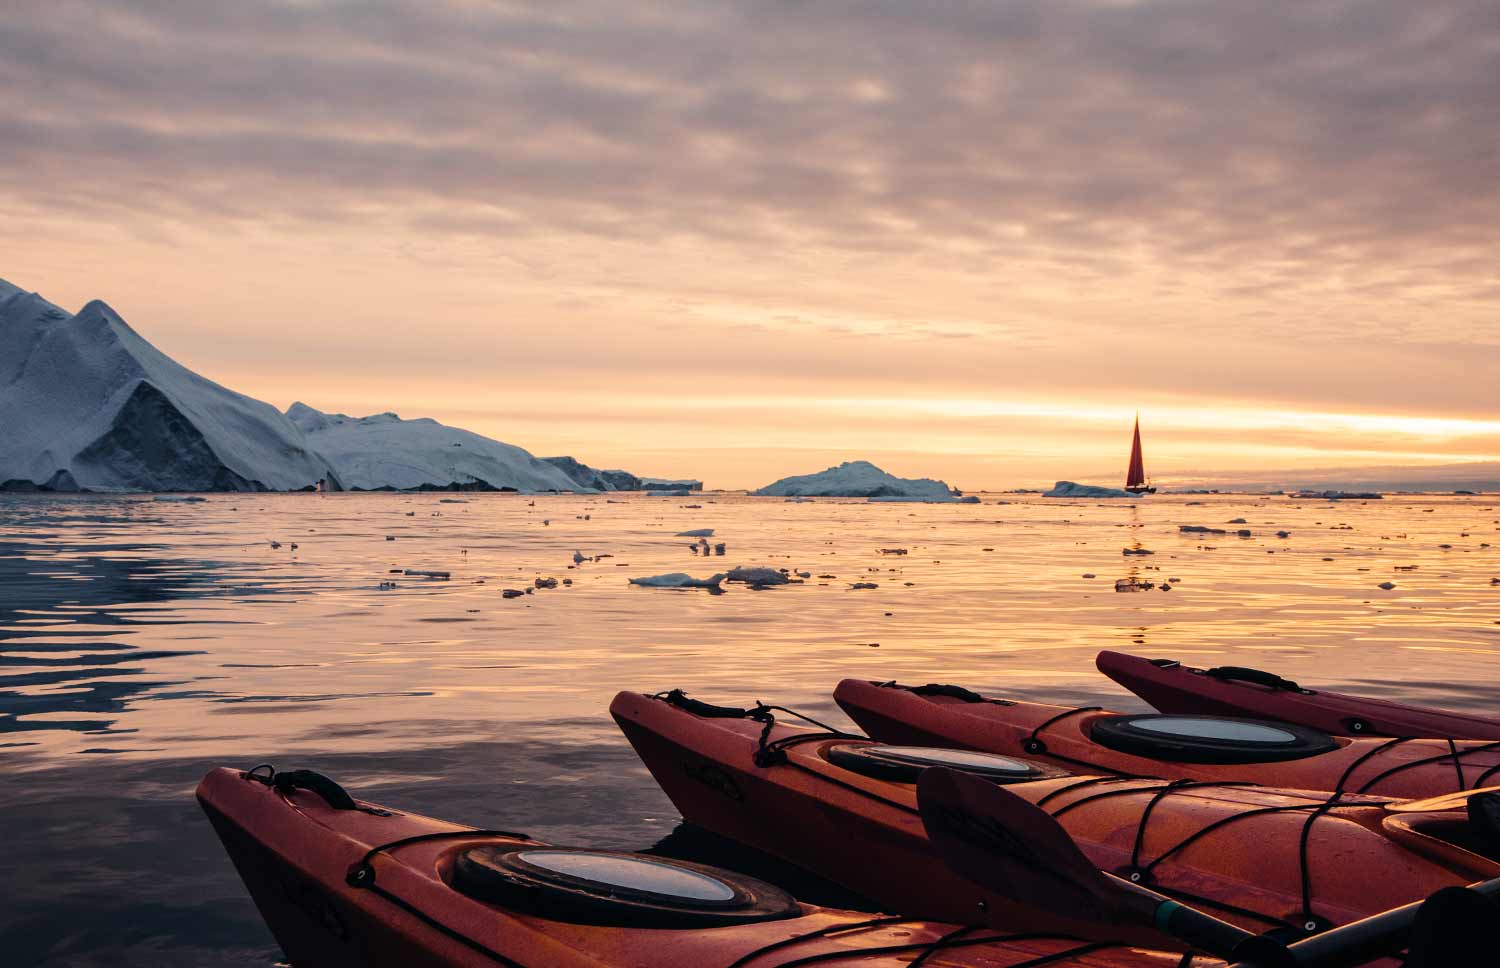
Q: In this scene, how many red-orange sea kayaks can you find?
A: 4